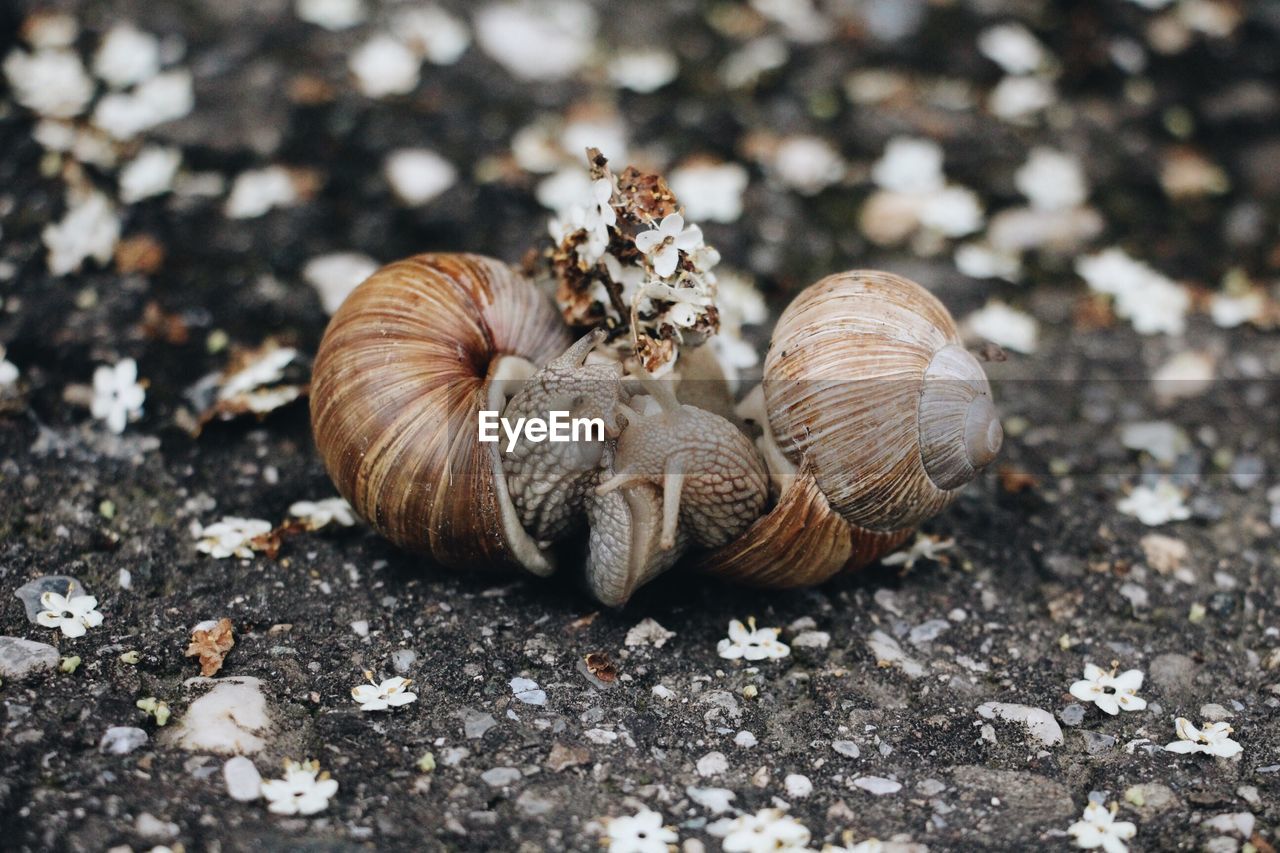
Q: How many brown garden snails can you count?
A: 2